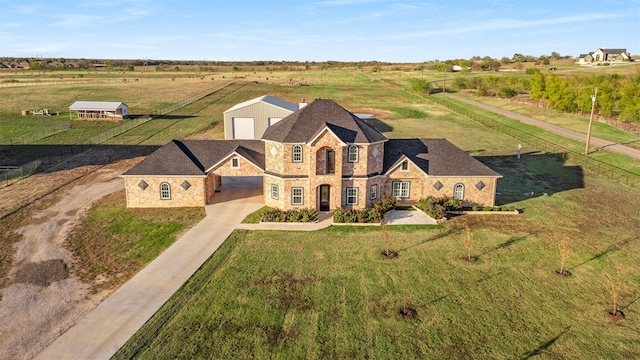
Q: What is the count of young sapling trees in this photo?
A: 5